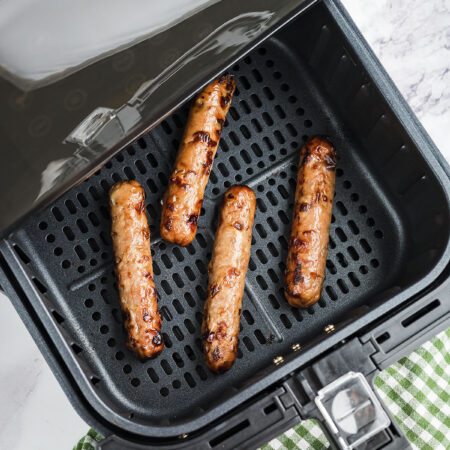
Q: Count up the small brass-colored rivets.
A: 3